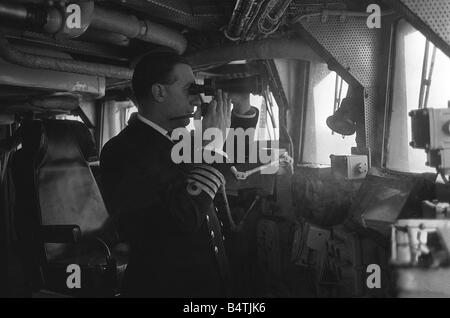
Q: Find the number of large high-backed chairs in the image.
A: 1